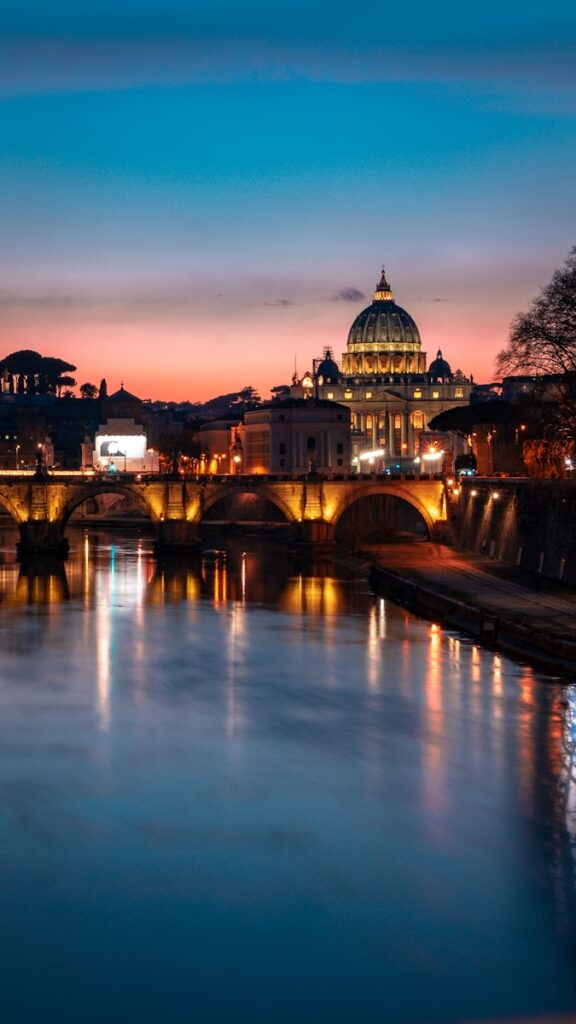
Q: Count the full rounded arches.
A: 3